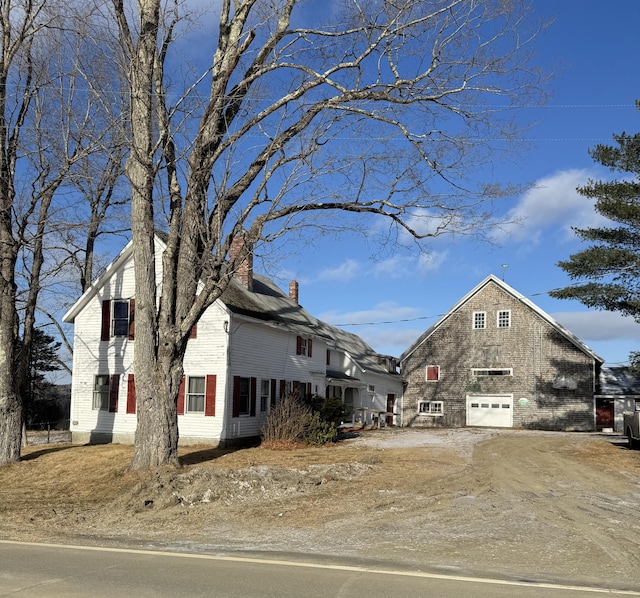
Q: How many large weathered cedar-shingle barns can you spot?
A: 1